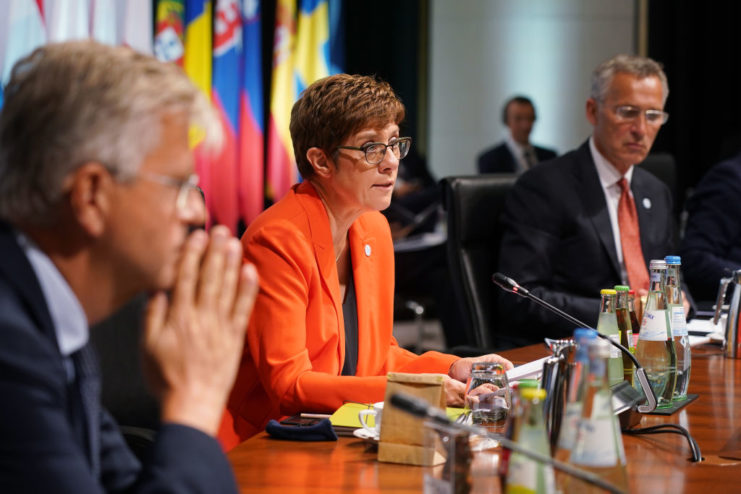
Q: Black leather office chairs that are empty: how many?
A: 1